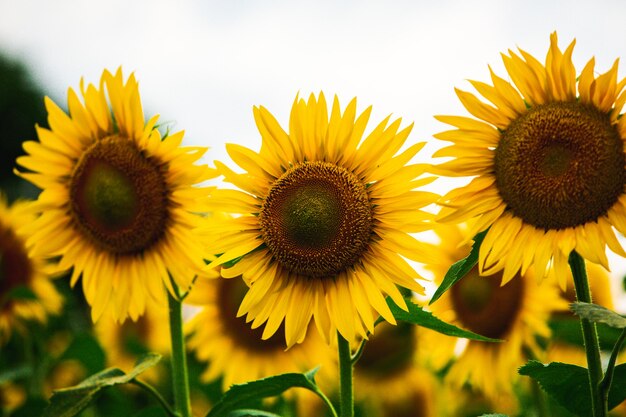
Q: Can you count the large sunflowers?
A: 3